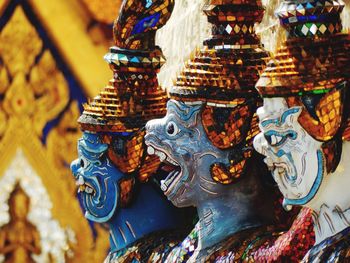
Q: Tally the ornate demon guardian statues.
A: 3